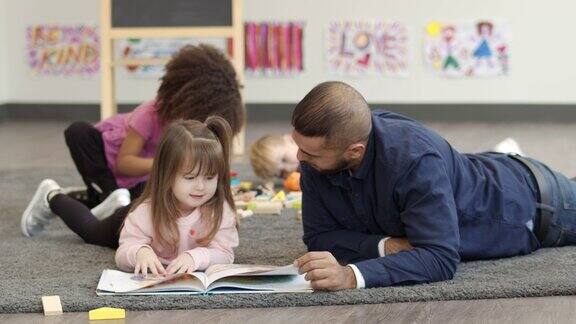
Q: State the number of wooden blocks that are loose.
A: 2